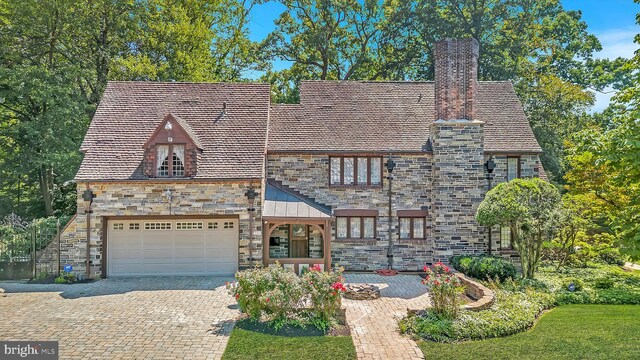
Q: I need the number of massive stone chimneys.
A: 1